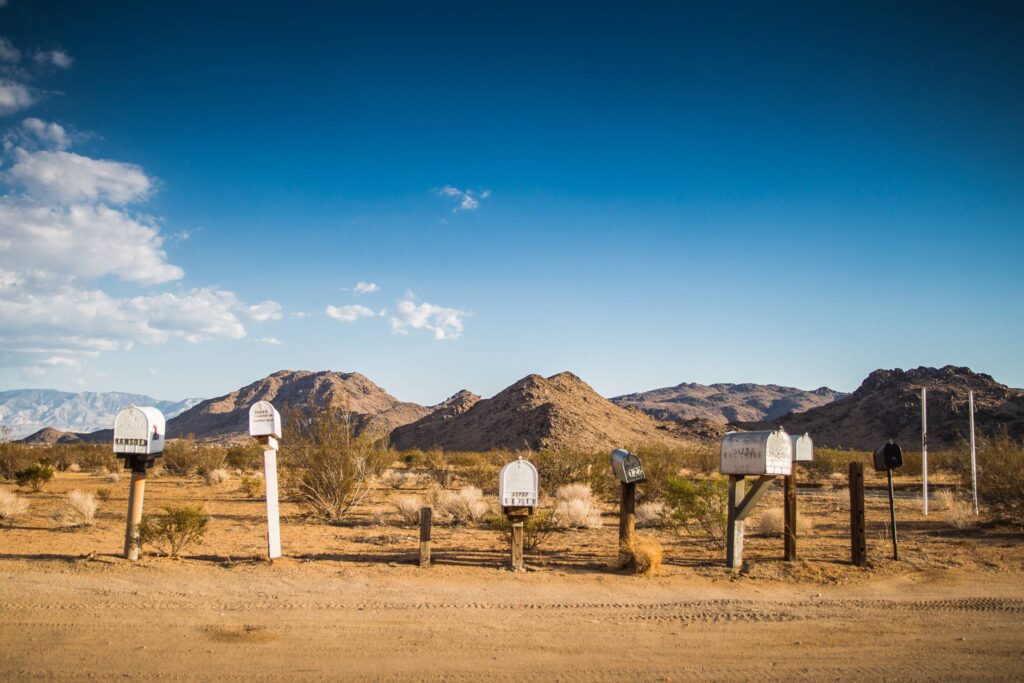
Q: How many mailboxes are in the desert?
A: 7